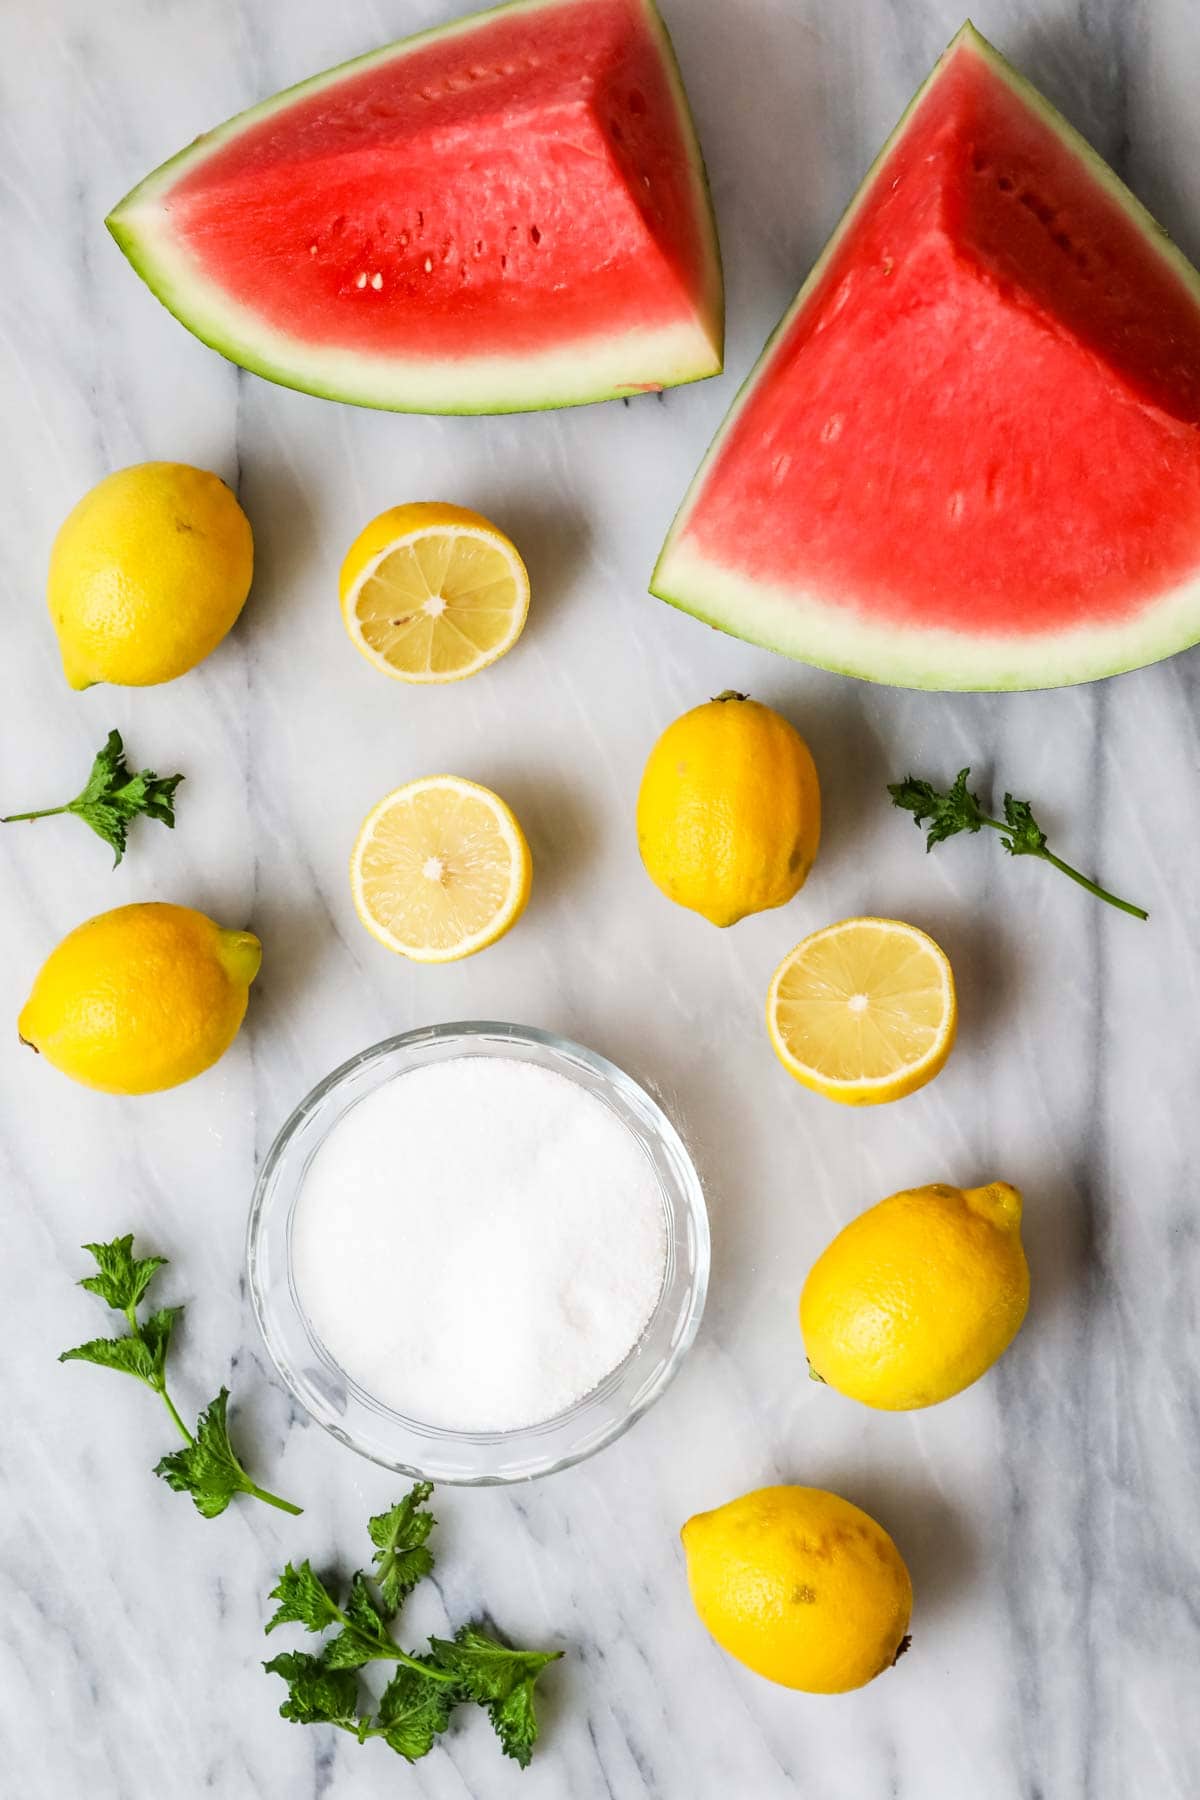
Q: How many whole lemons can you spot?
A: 5